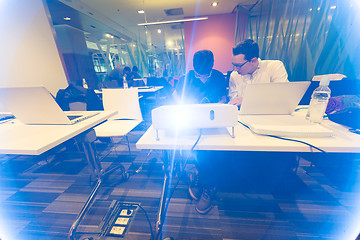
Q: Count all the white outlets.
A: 3